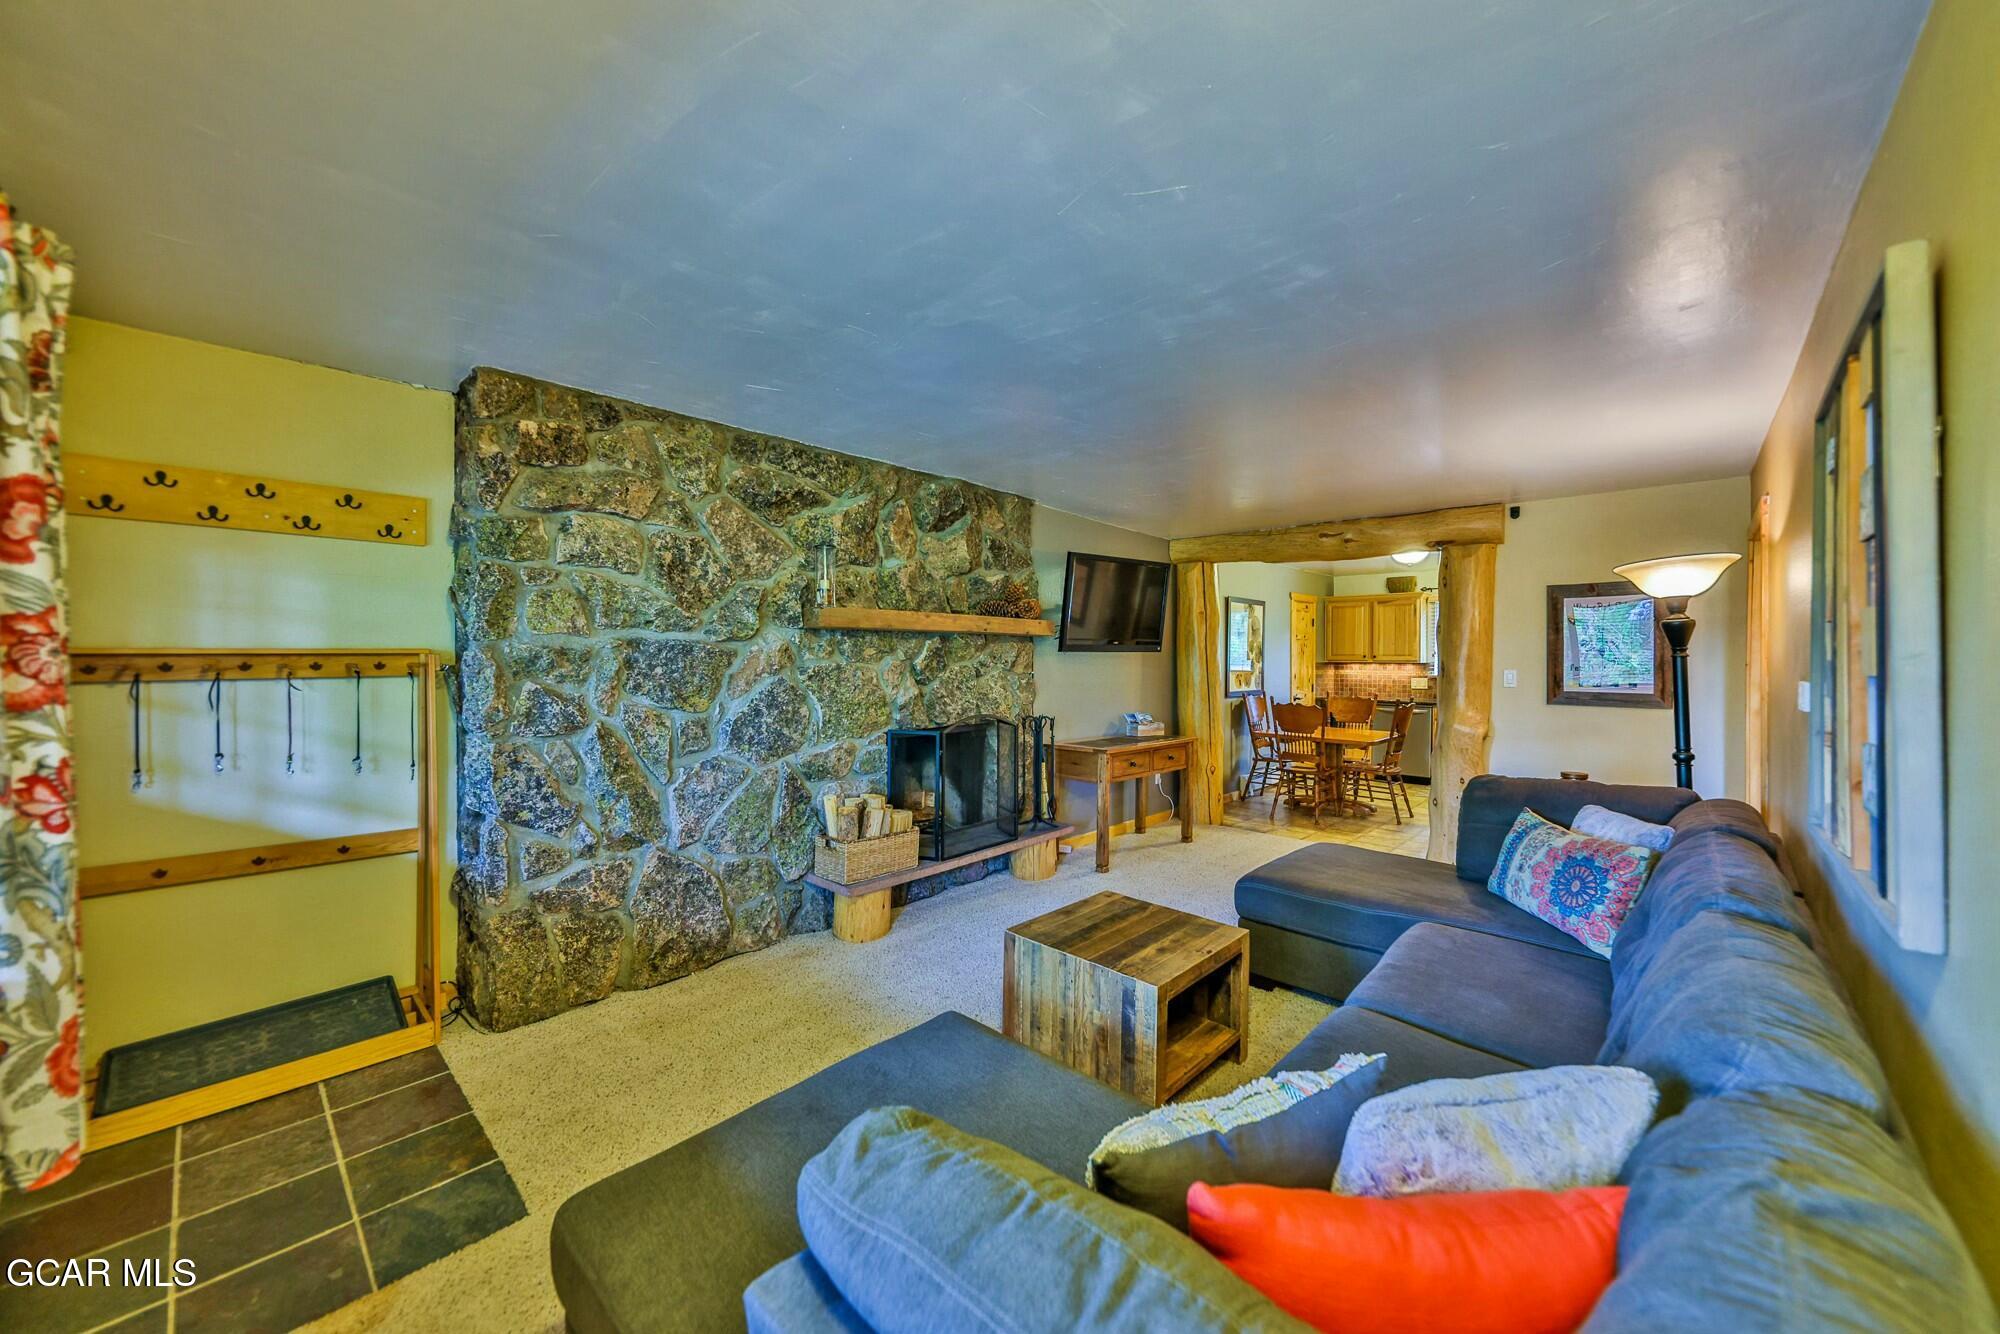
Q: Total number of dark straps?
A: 5